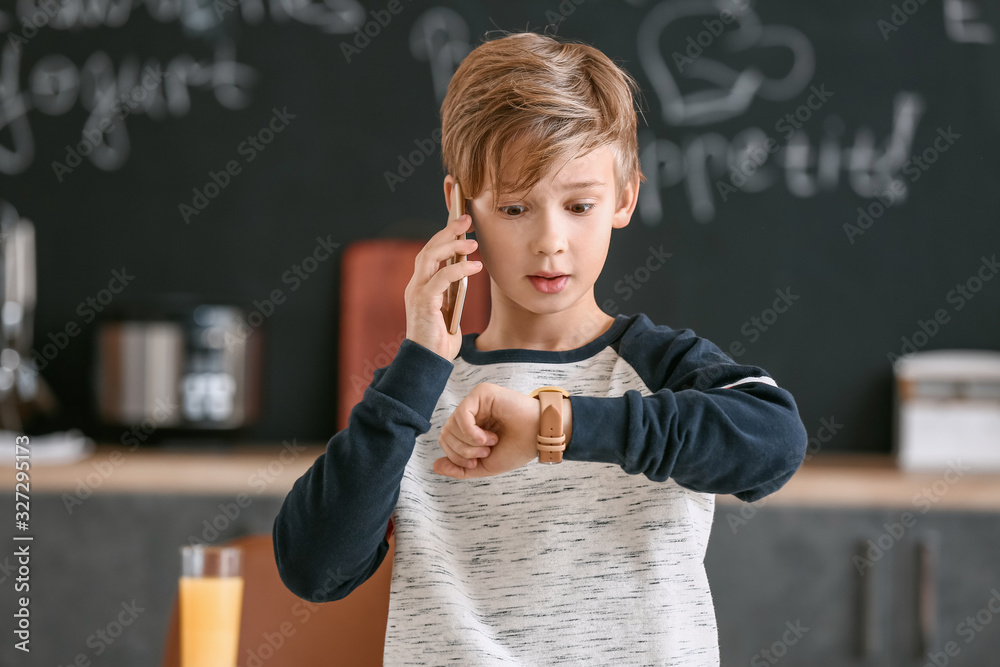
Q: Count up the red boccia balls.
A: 0